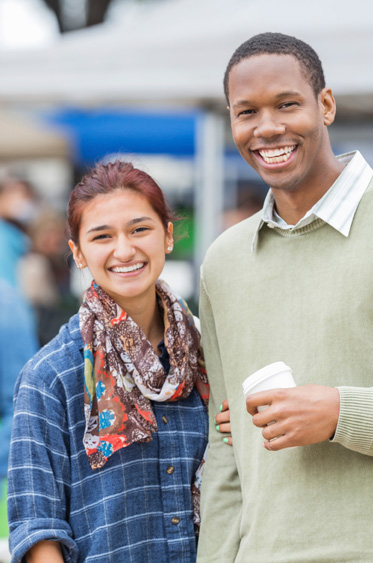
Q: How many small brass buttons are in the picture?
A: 3